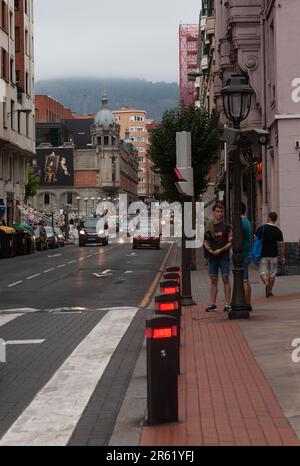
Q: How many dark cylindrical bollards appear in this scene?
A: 5